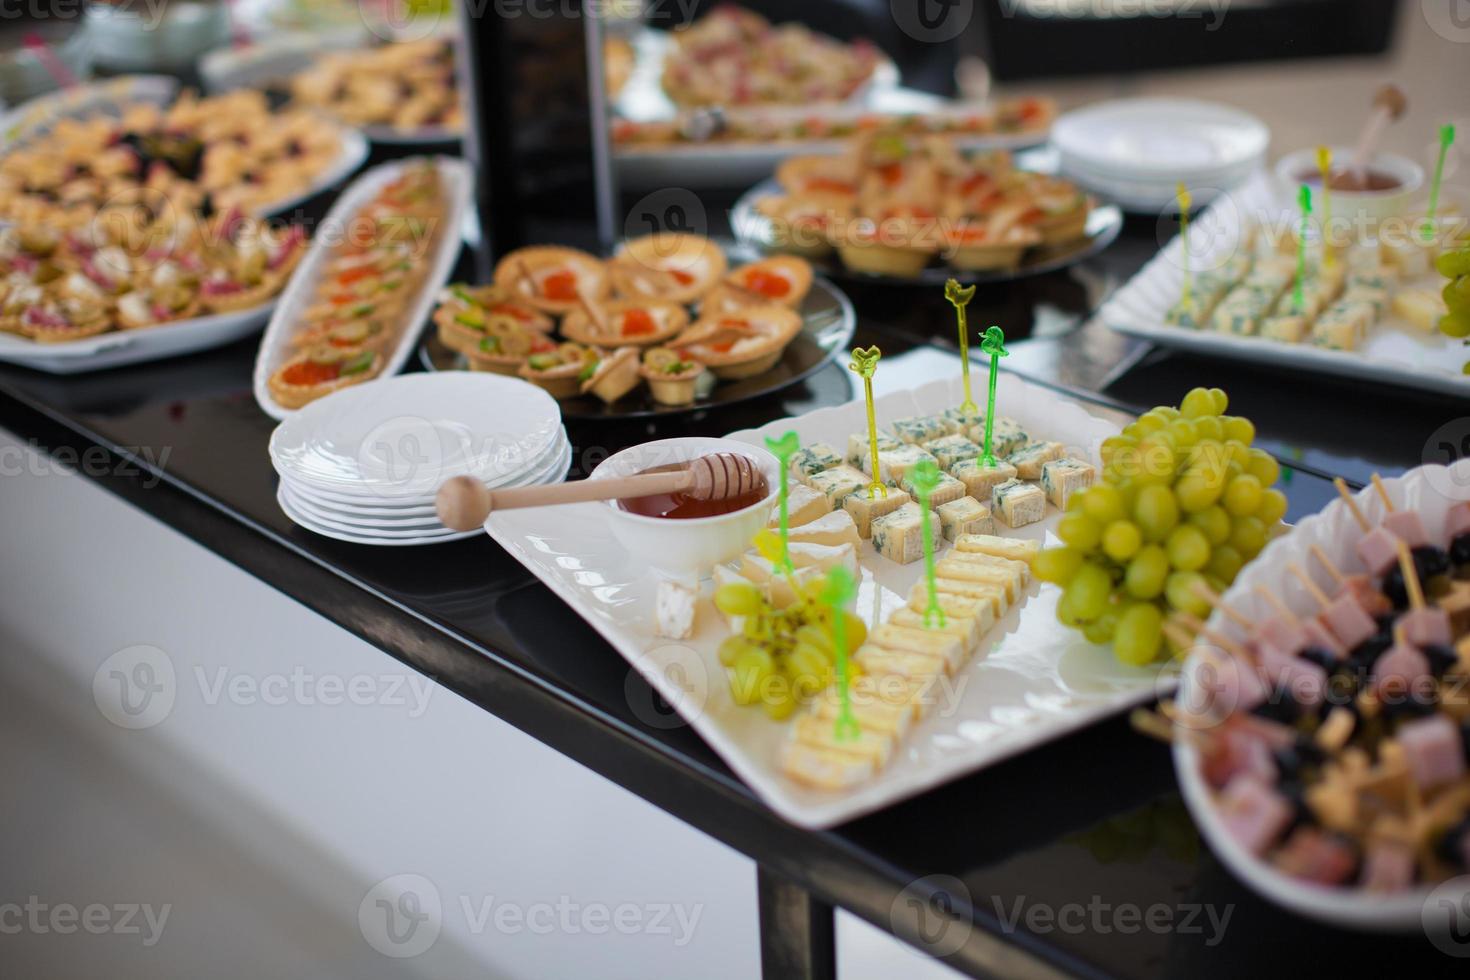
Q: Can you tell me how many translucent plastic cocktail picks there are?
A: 11